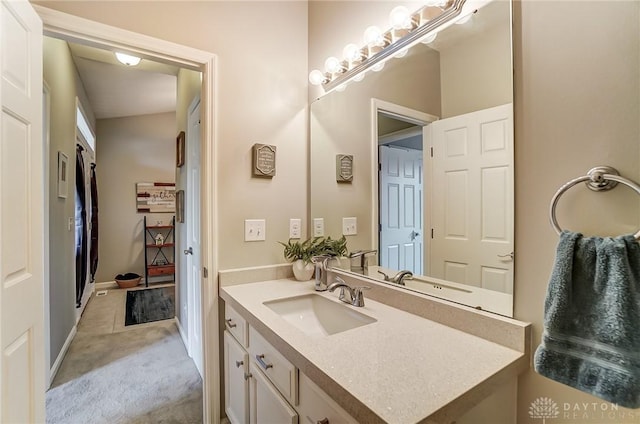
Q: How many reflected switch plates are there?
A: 2